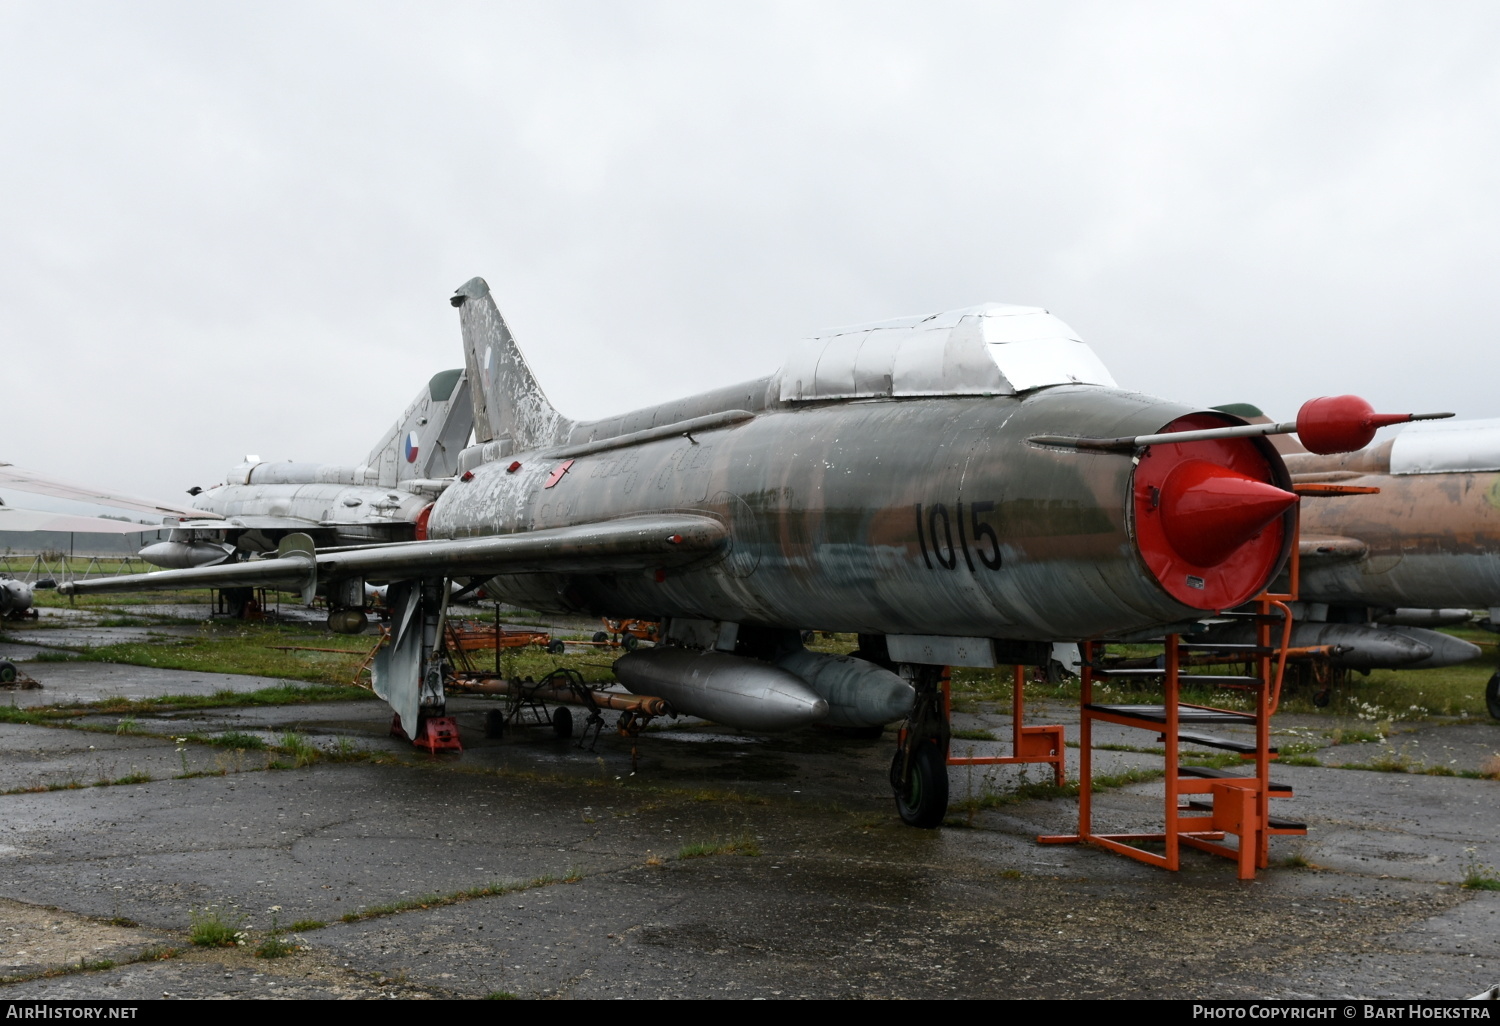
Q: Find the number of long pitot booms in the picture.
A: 1